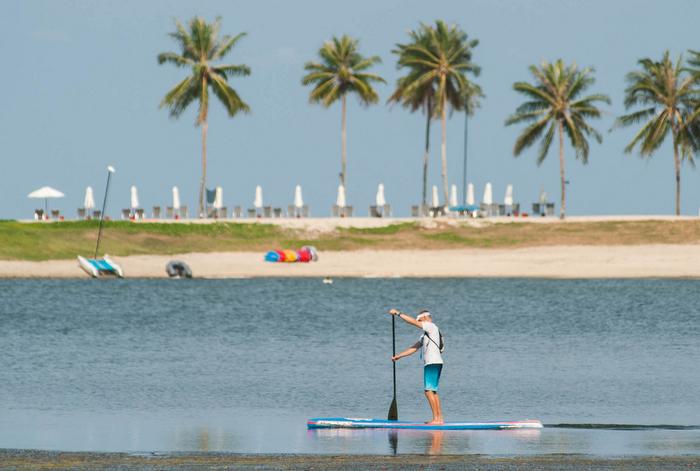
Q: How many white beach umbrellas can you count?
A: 14